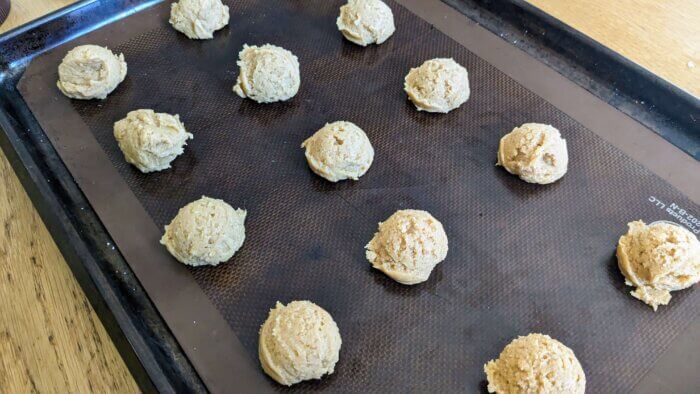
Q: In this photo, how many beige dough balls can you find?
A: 13